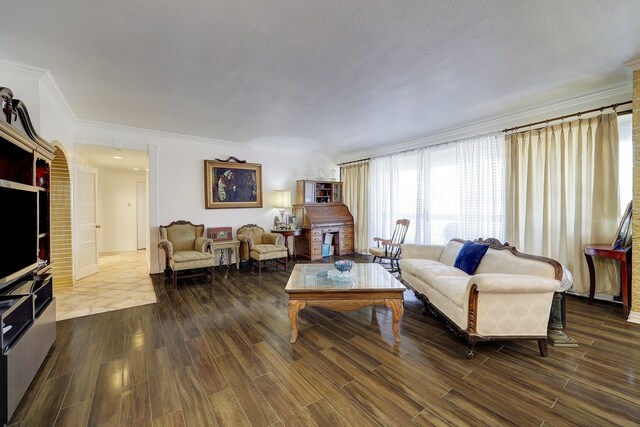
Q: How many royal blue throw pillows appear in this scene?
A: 1